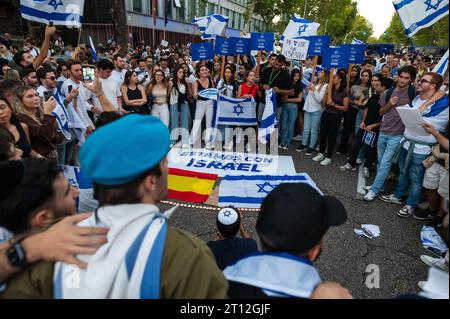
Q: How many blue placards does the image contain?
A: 7